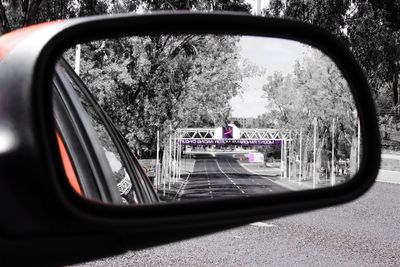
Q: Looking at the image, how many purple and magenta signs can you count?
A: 3